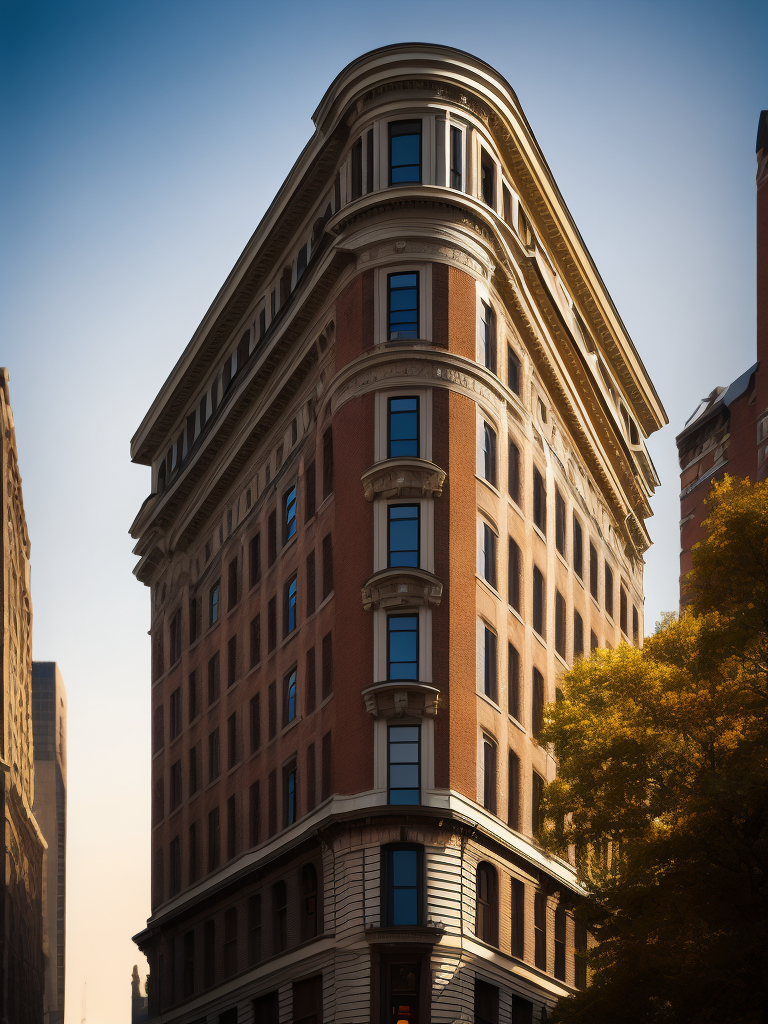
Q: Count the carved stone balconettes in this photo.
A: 3